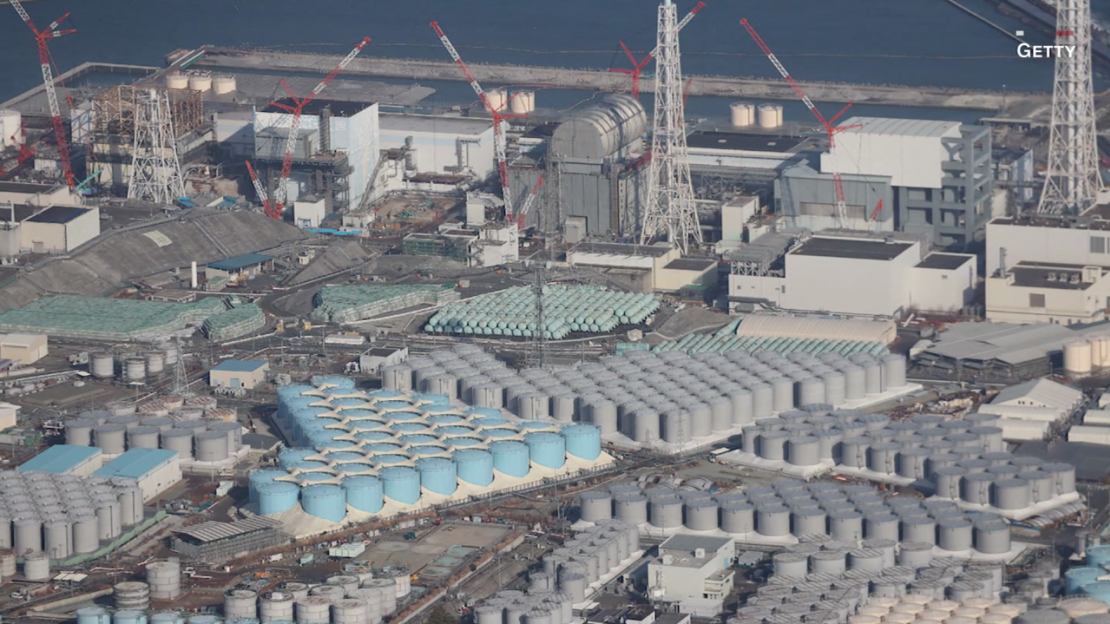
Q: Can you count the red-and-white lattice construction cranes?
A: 5